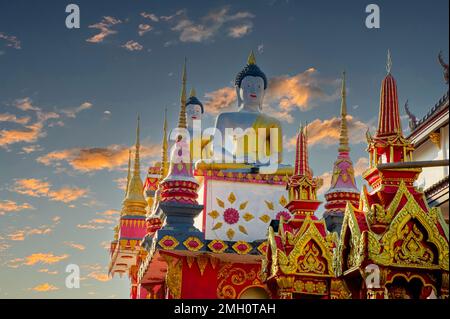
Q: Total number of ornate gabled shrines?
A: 2